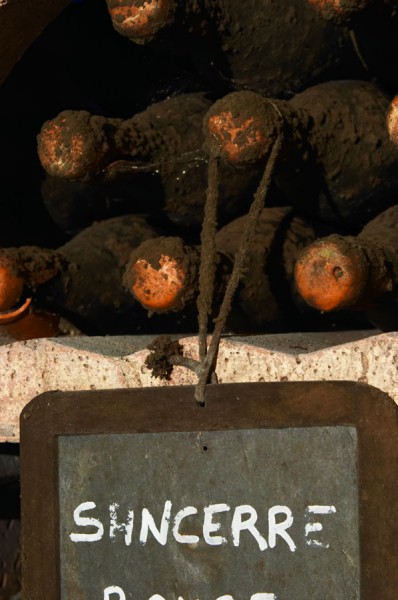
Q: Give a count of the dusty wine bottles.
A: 8